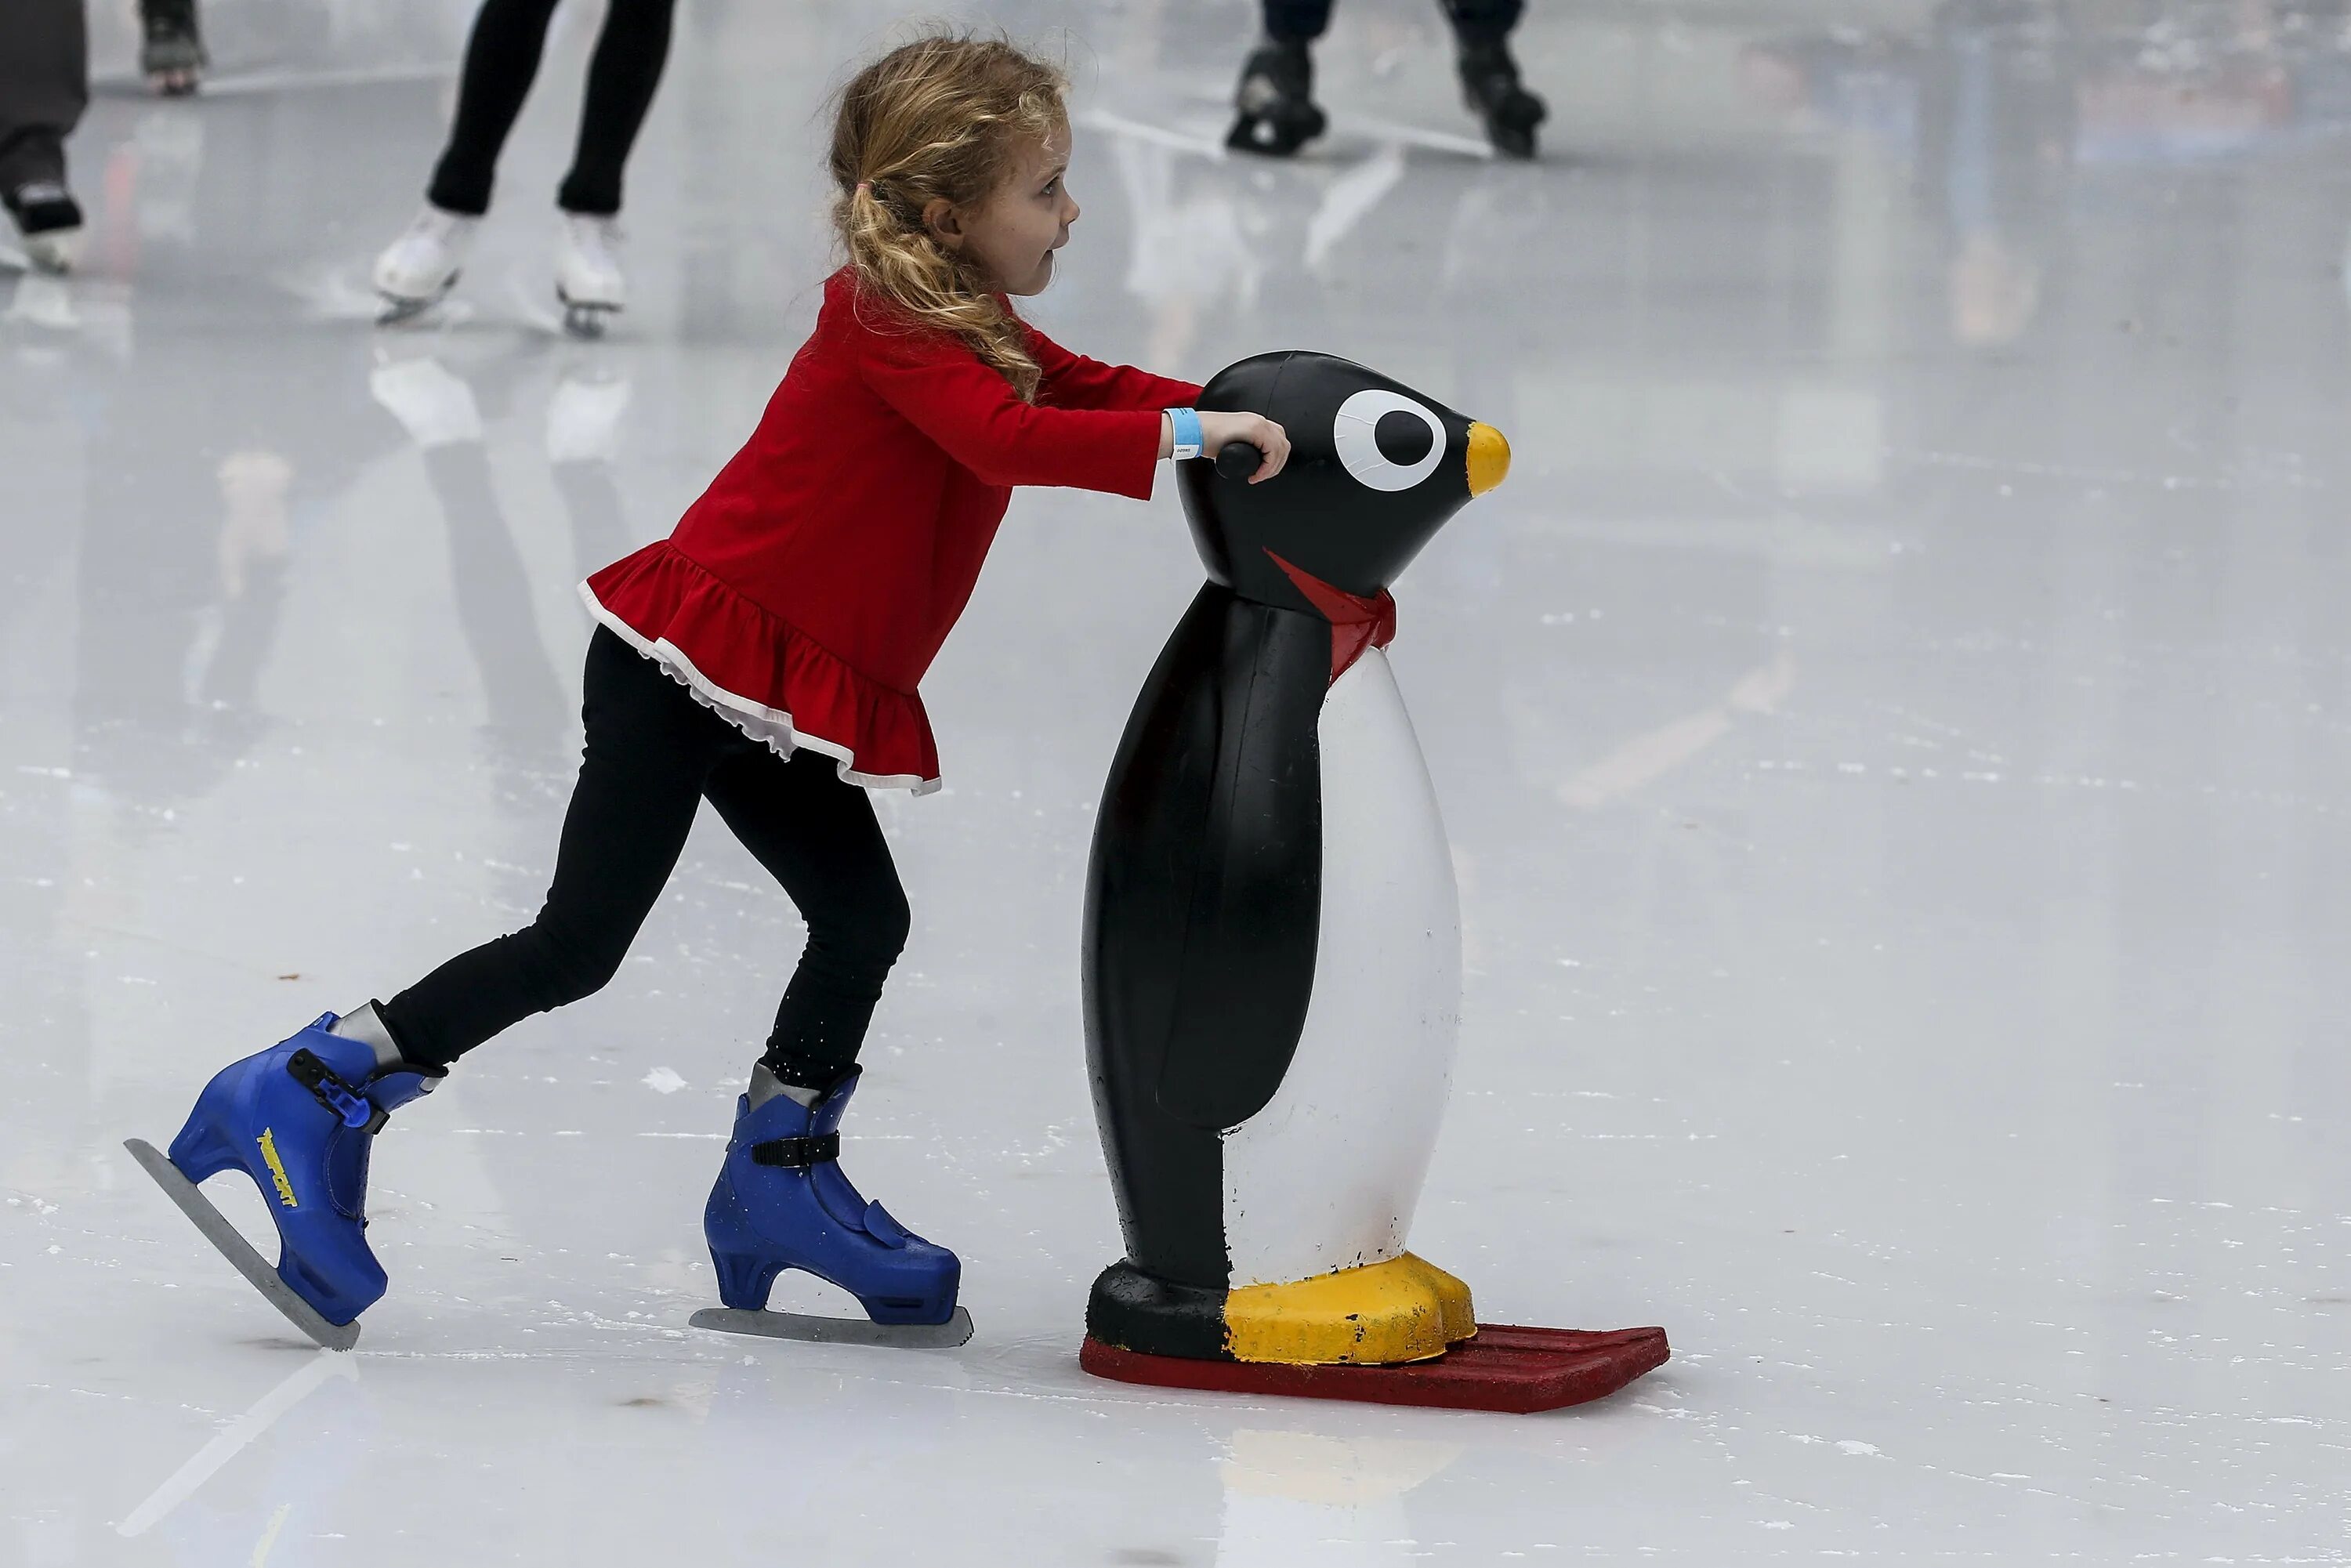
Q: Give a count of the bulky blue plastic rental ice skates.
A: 2